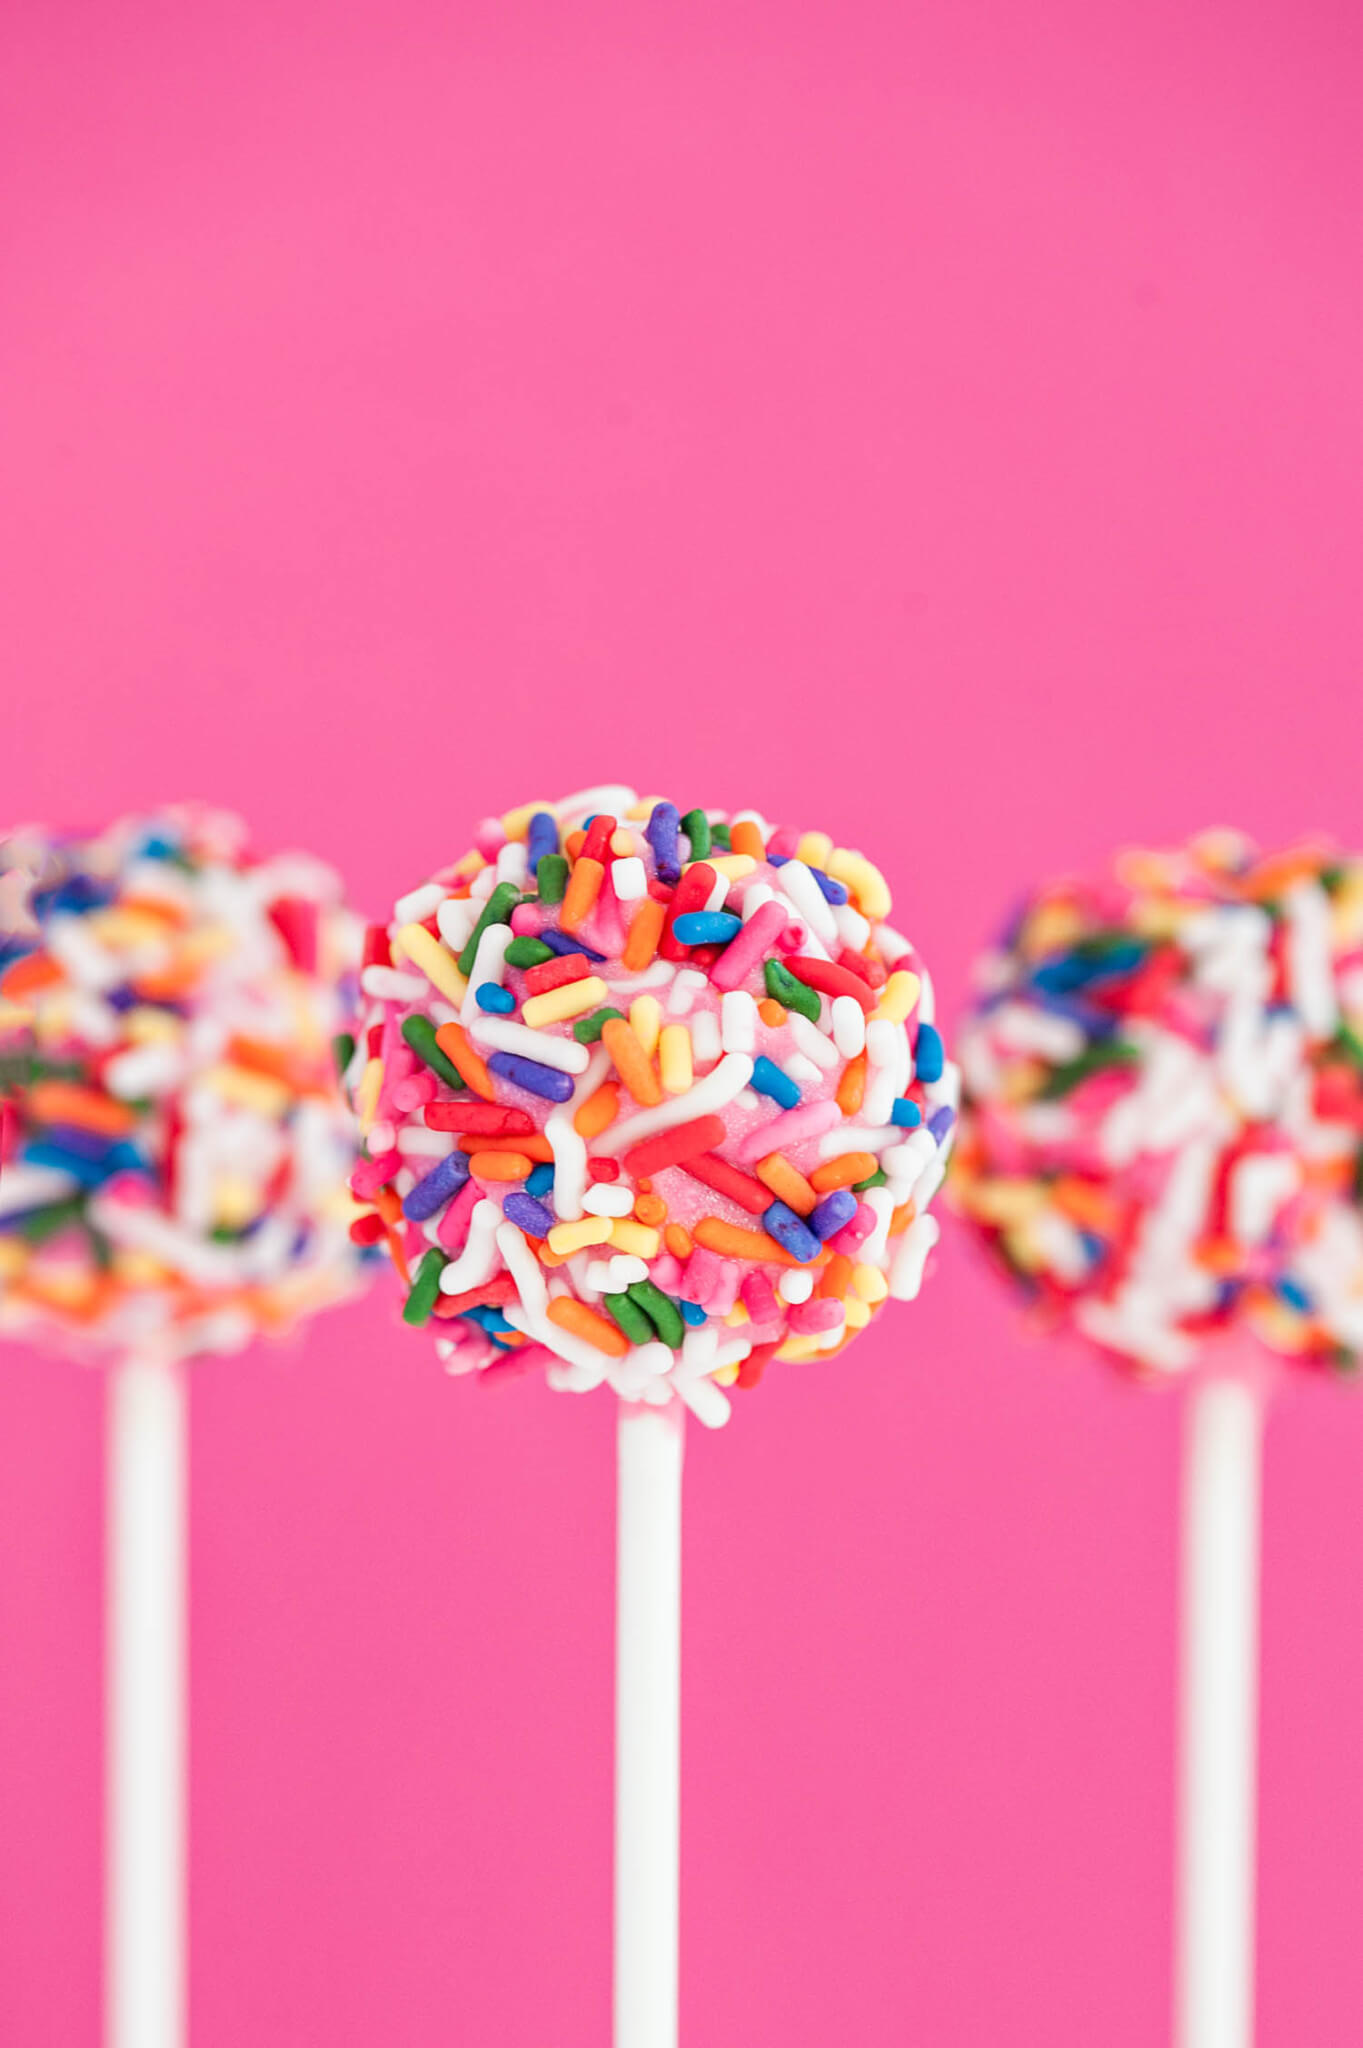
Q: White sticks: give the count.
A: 3